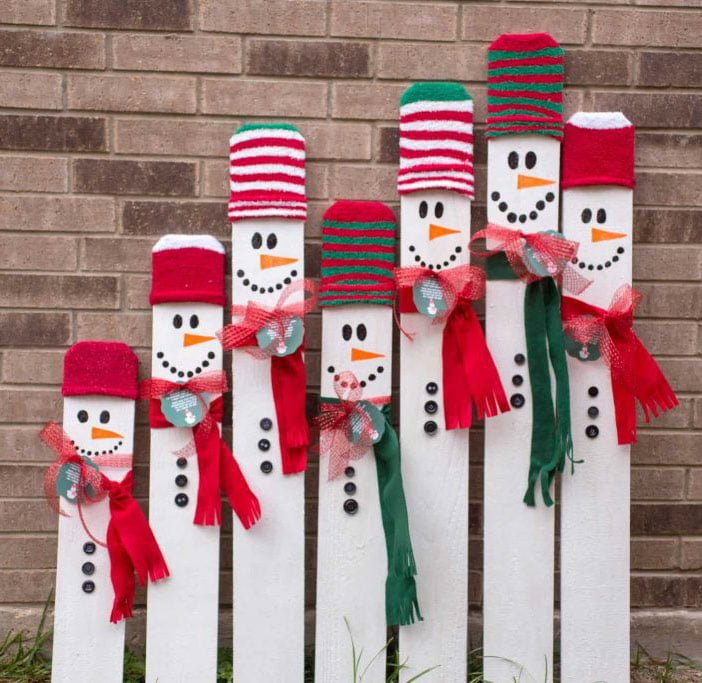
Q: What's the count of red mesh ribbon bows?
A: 7